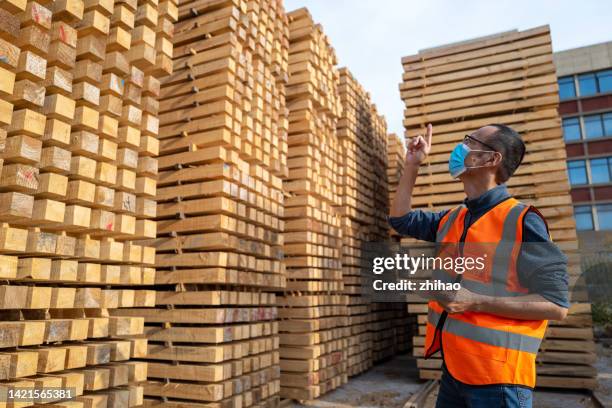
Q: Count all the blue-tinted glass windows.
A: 11